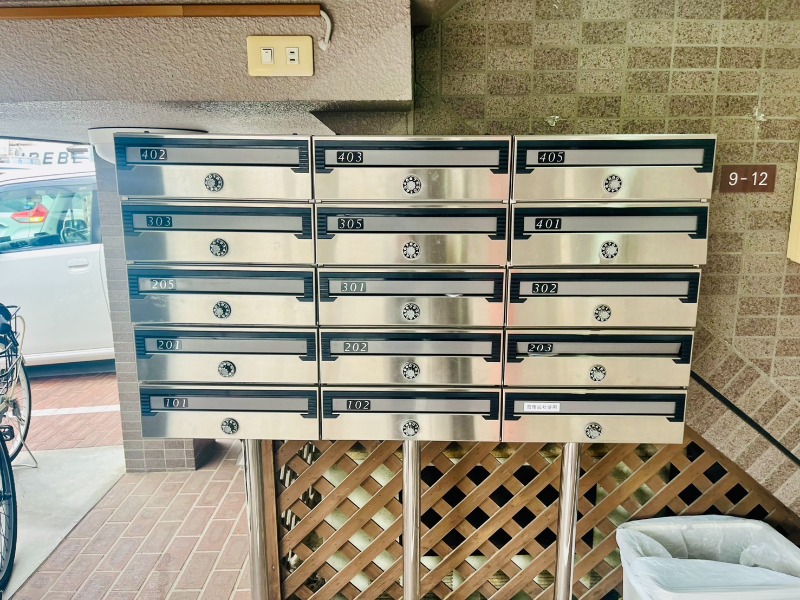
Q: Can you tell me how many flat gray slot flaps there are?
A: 15